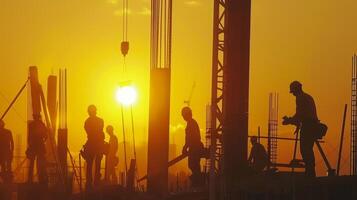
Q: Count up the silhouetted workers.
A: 7